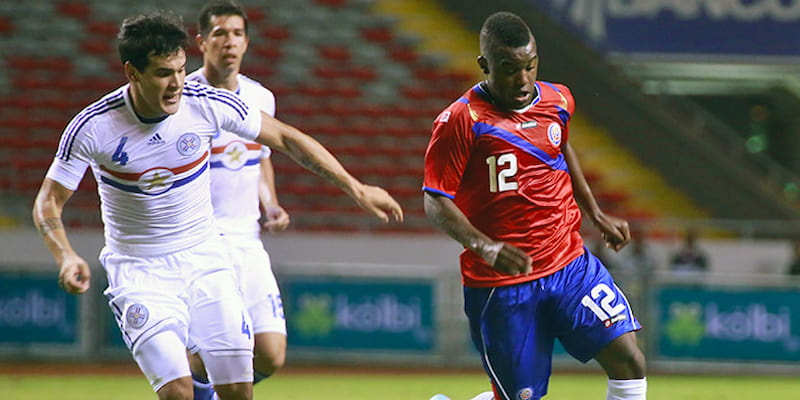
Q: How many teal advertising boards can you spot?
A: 3